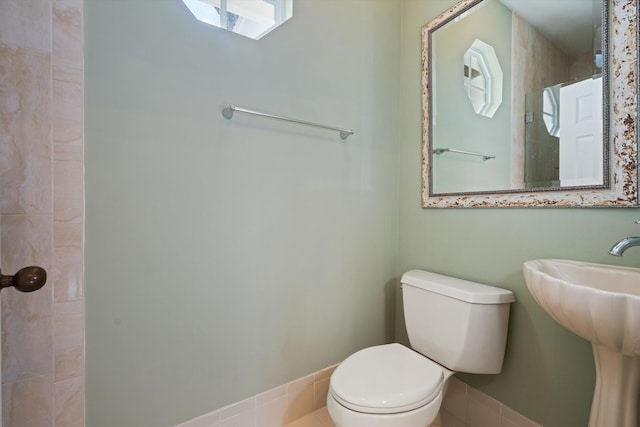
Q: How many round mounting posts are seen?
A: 2